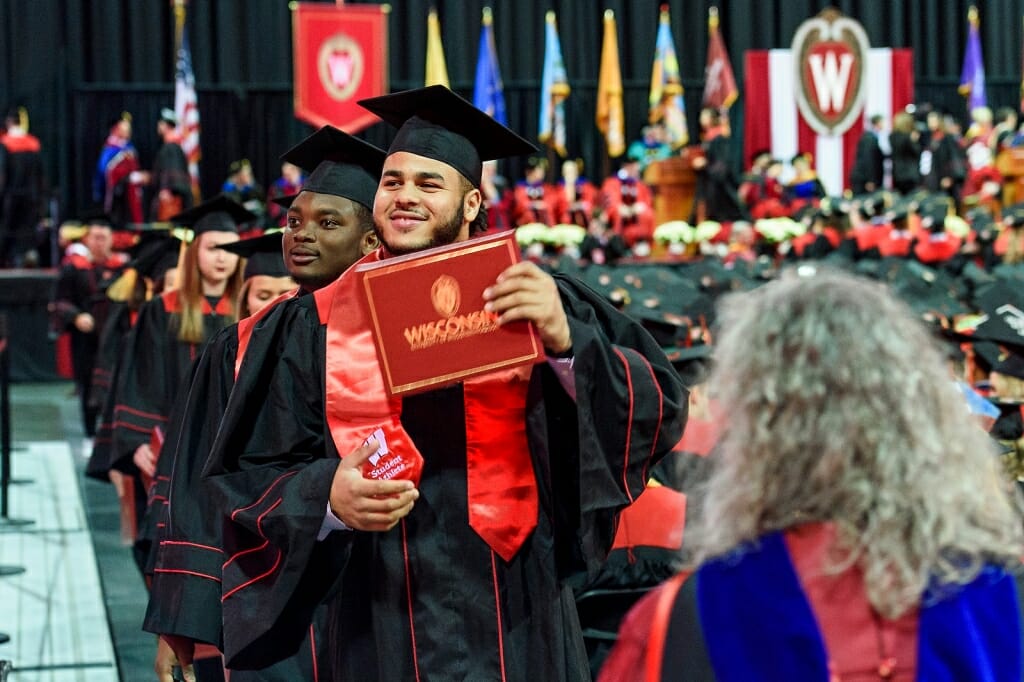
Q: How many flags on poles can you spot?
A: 8